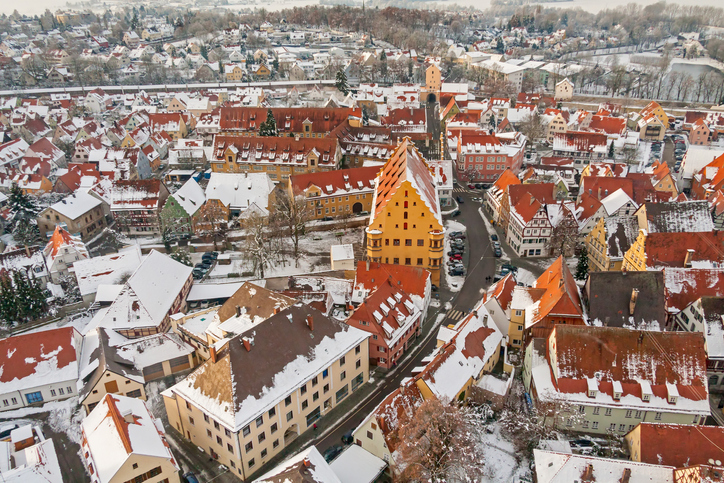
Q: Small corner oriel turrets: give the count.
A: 2